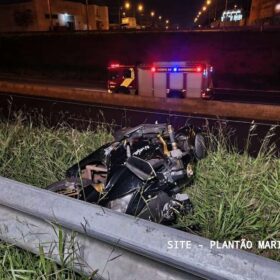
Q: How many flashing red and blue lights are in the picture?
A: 4